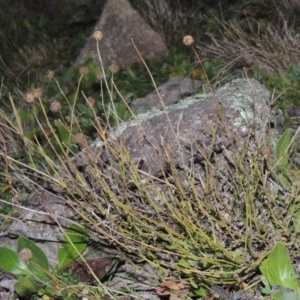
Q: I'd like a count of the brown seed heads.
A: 12